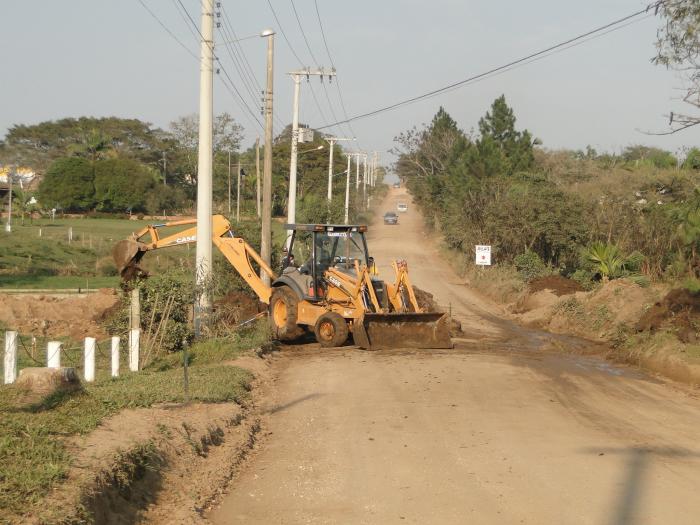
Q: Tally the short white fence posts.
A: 5